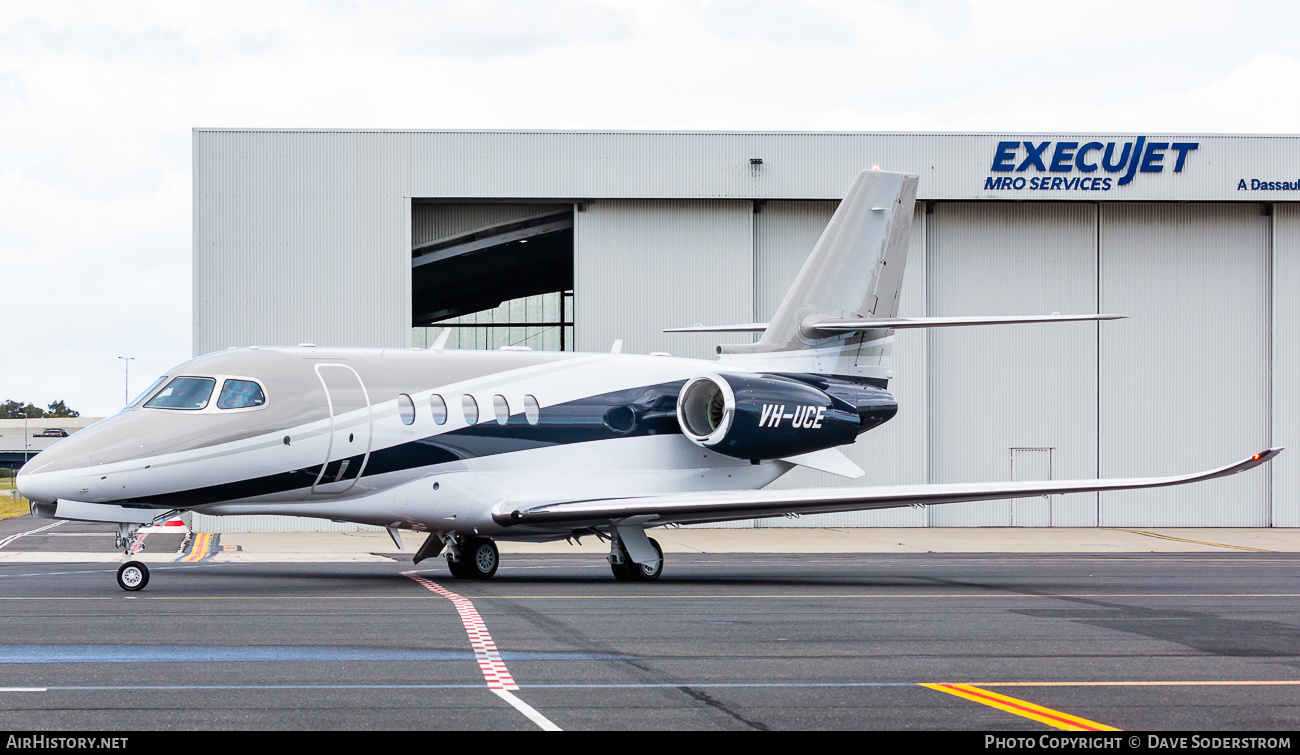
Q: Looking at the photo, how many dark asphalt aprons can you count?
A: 1